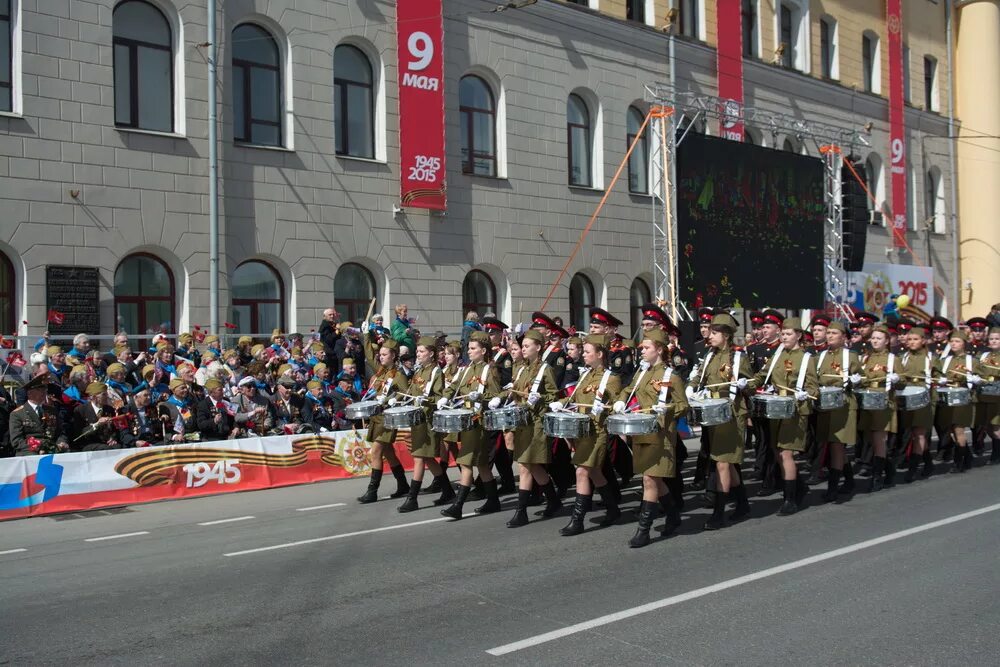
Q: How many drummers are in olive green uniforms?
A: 13